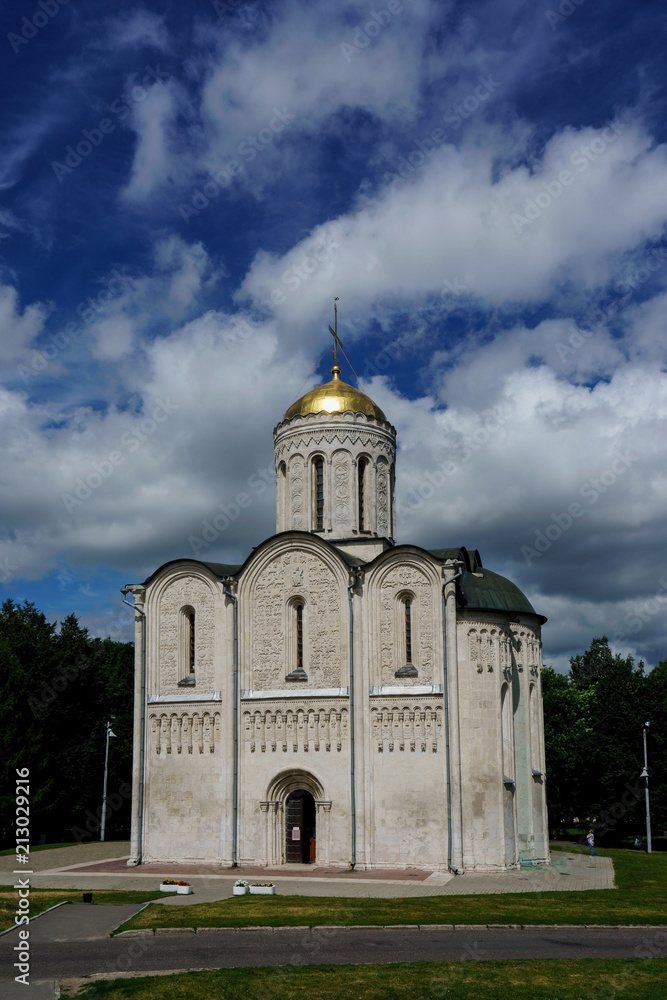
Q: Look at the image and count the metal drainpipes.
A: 4